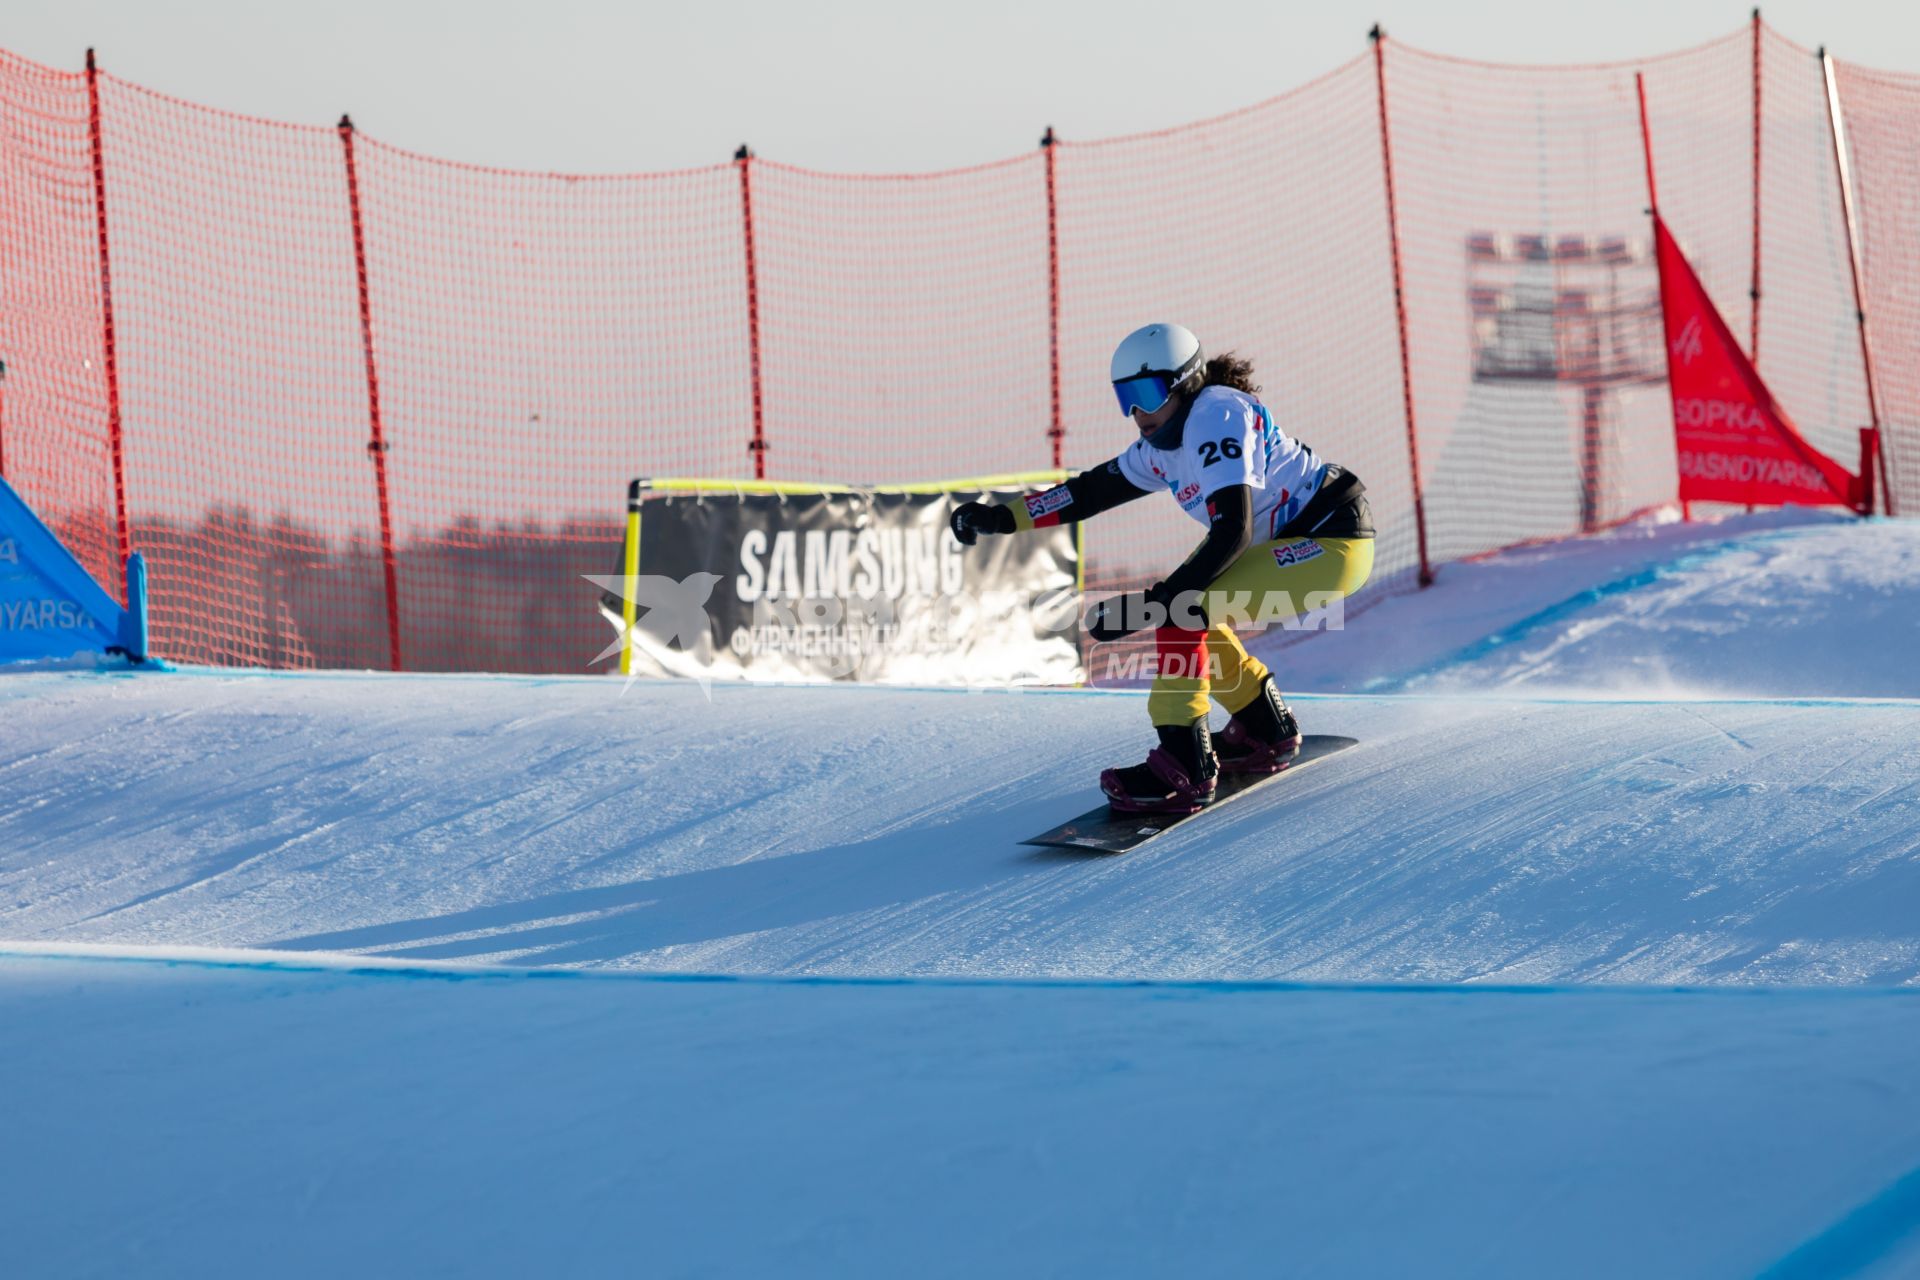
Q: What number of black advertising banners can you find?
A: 1